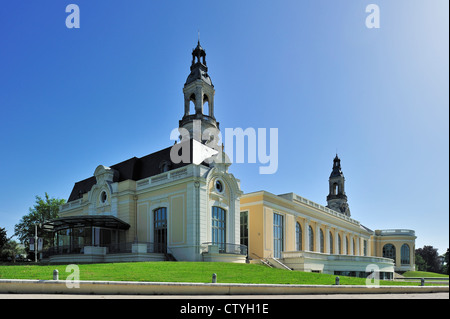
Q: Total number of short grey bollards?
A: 4